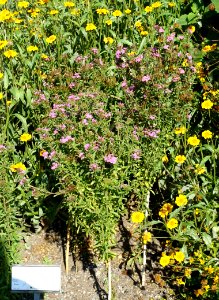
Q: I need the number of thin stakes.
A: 3